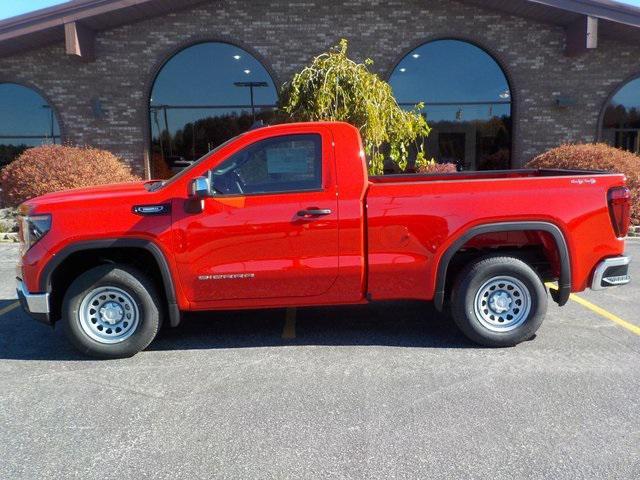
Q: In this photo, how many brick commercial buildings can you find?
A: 1